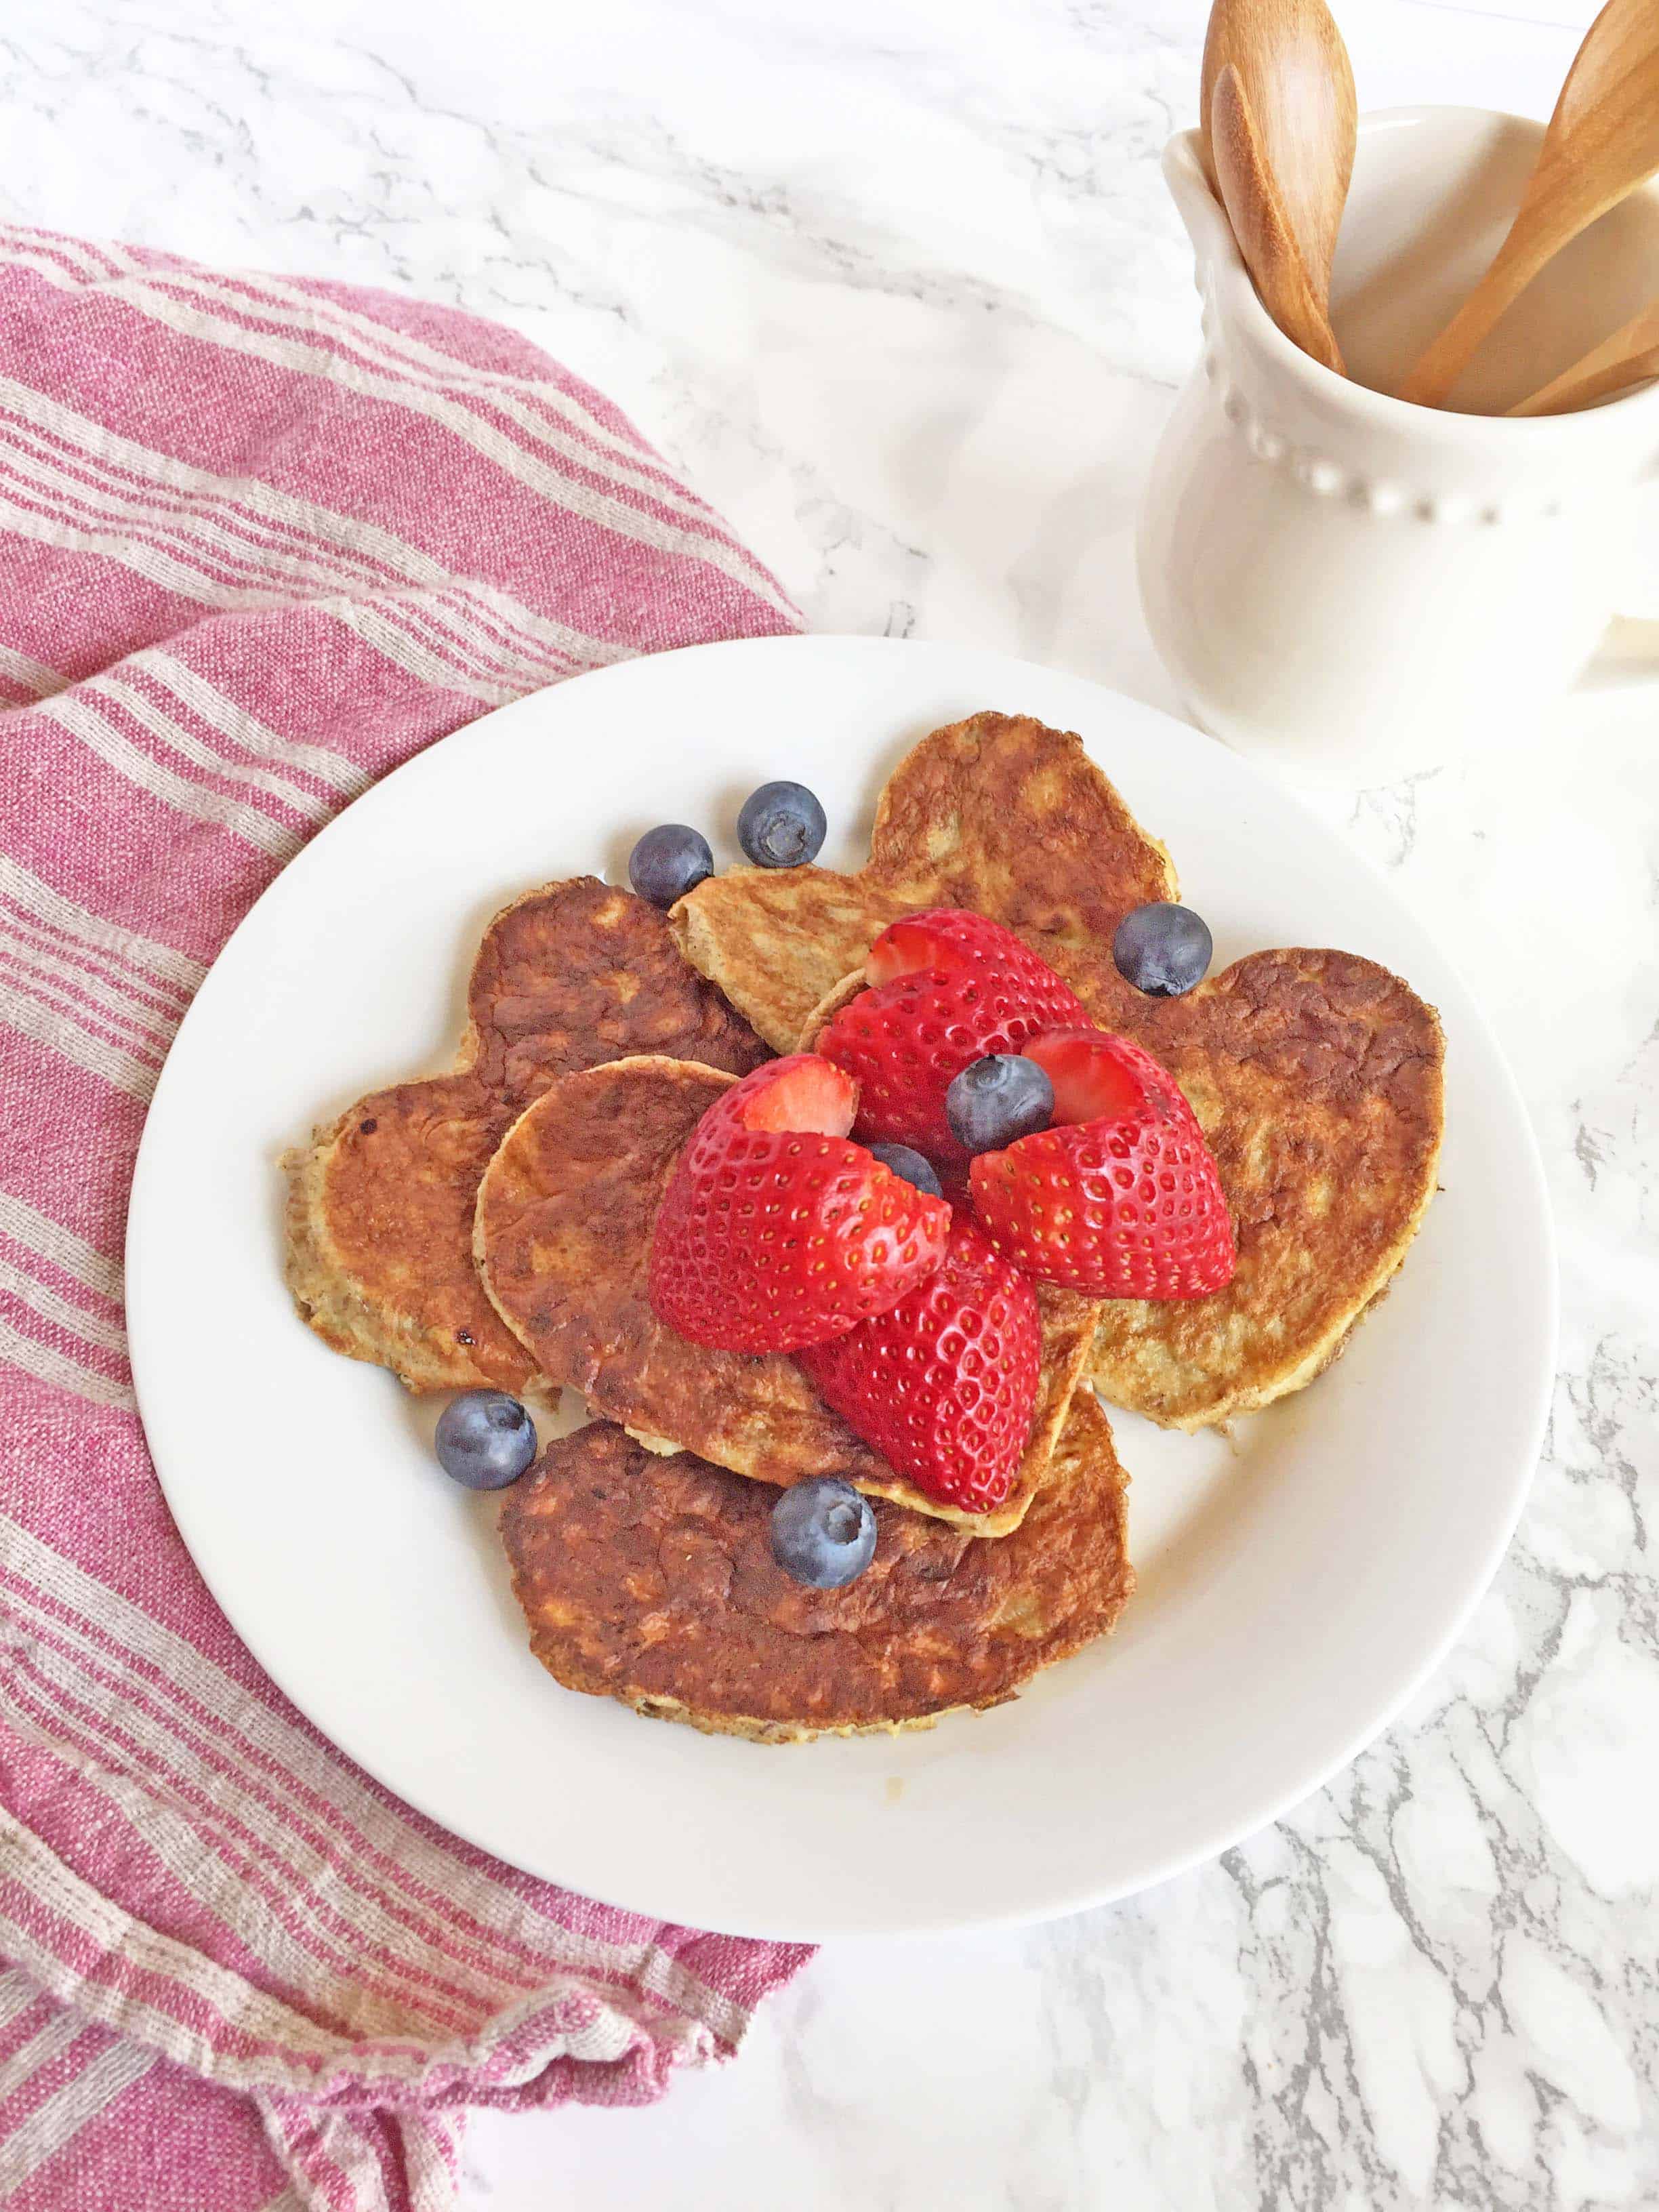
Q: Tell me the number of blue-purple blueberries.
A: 7